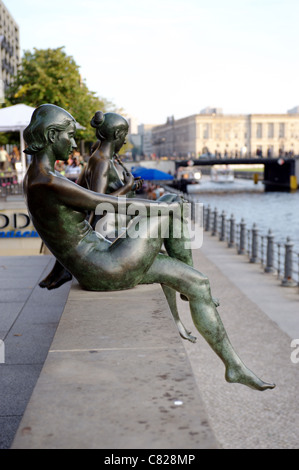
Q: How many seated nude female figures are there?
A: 2